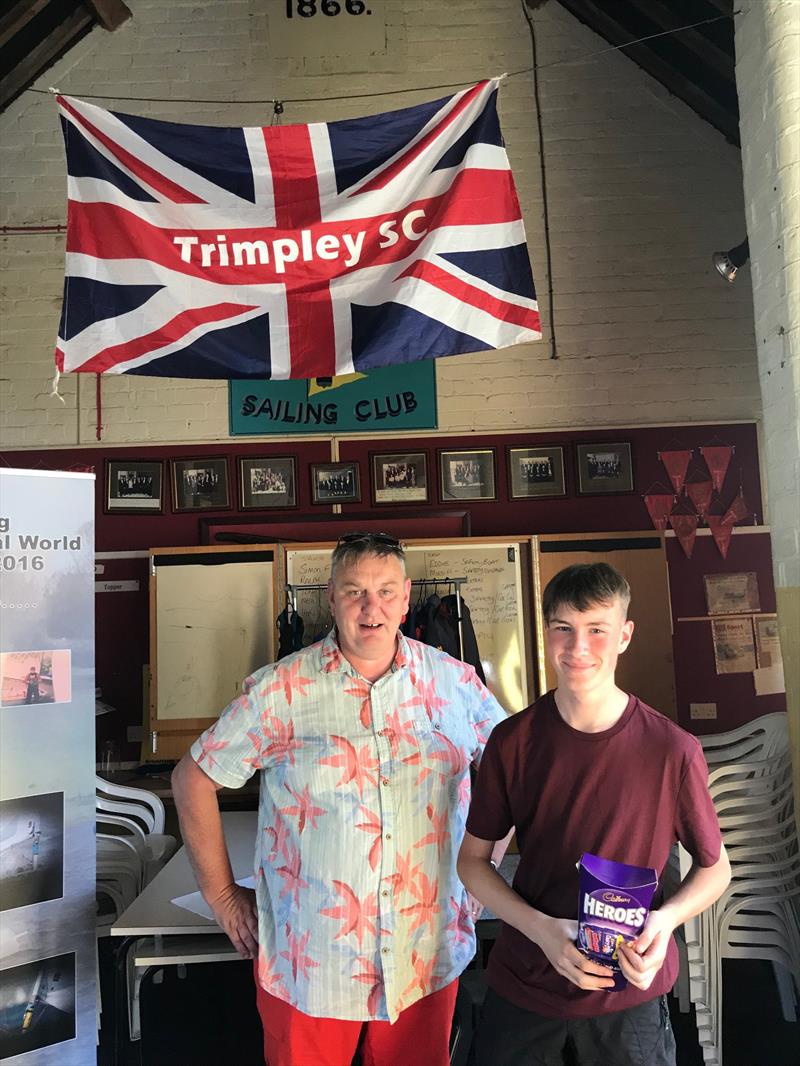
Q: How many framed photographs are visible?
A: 8